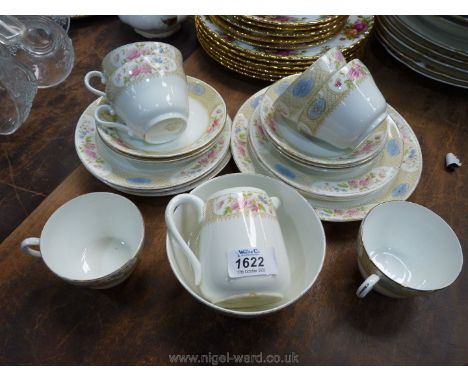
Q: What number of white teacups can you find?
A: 6